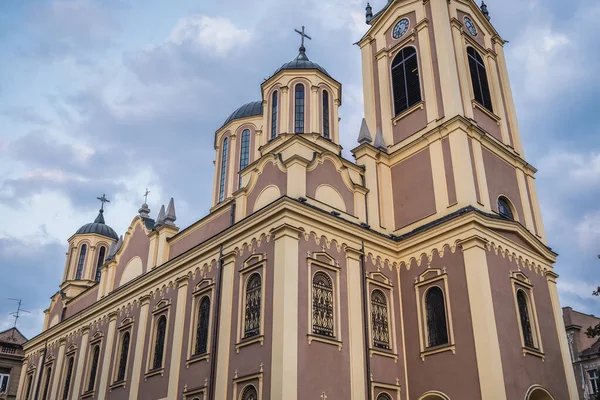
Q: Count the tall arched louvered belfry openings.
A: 2